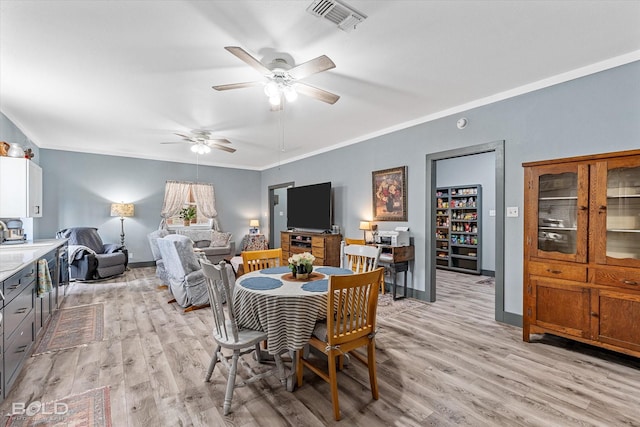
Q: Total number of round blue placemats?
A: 4